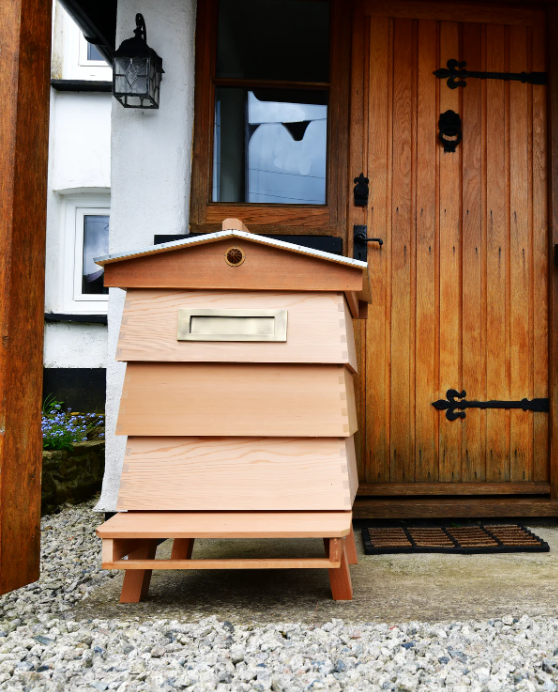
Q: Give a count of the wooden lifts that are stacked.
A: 3